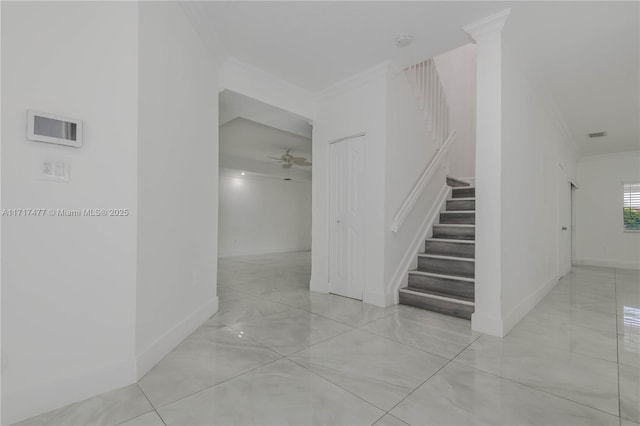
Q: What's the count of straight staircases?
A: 1